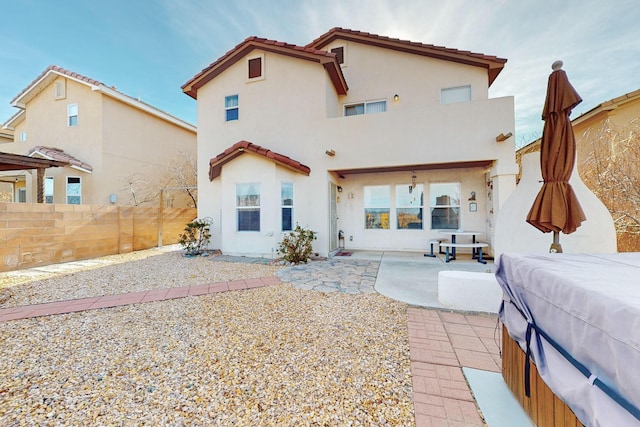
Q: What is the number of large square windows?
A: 3